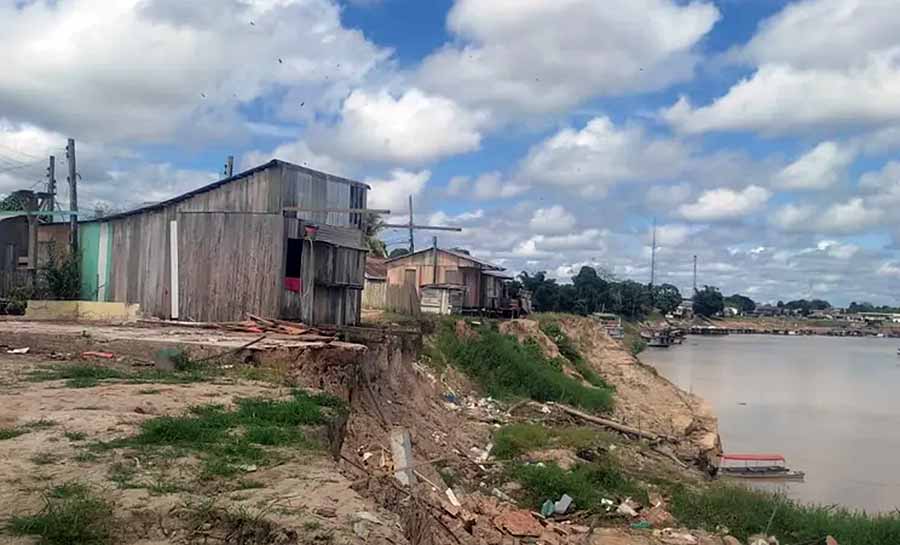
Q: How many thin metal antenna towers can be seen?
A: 2